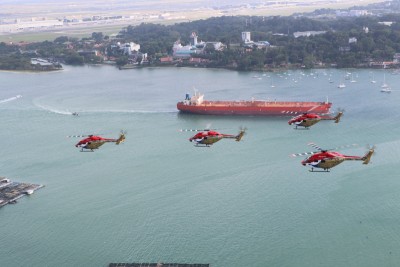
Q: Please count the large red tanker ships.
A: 1